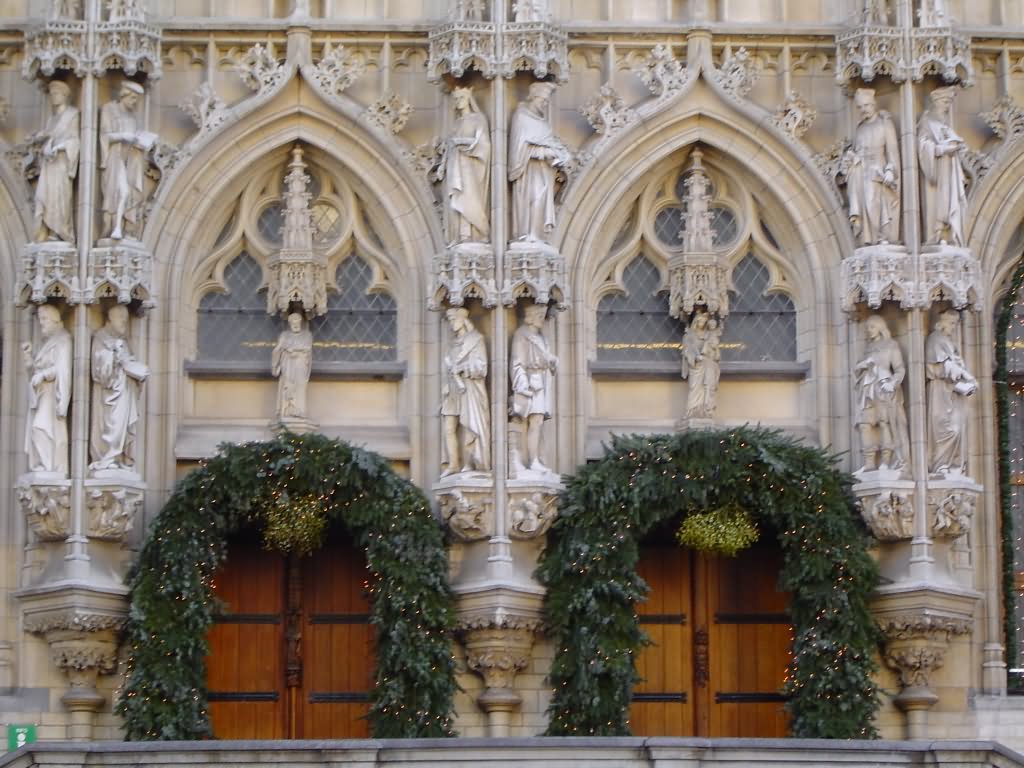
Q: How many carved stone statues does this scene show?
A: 14